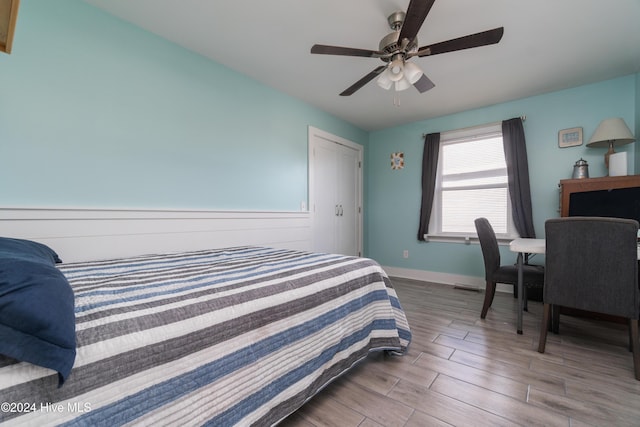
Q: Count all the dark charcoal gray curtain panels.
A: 2